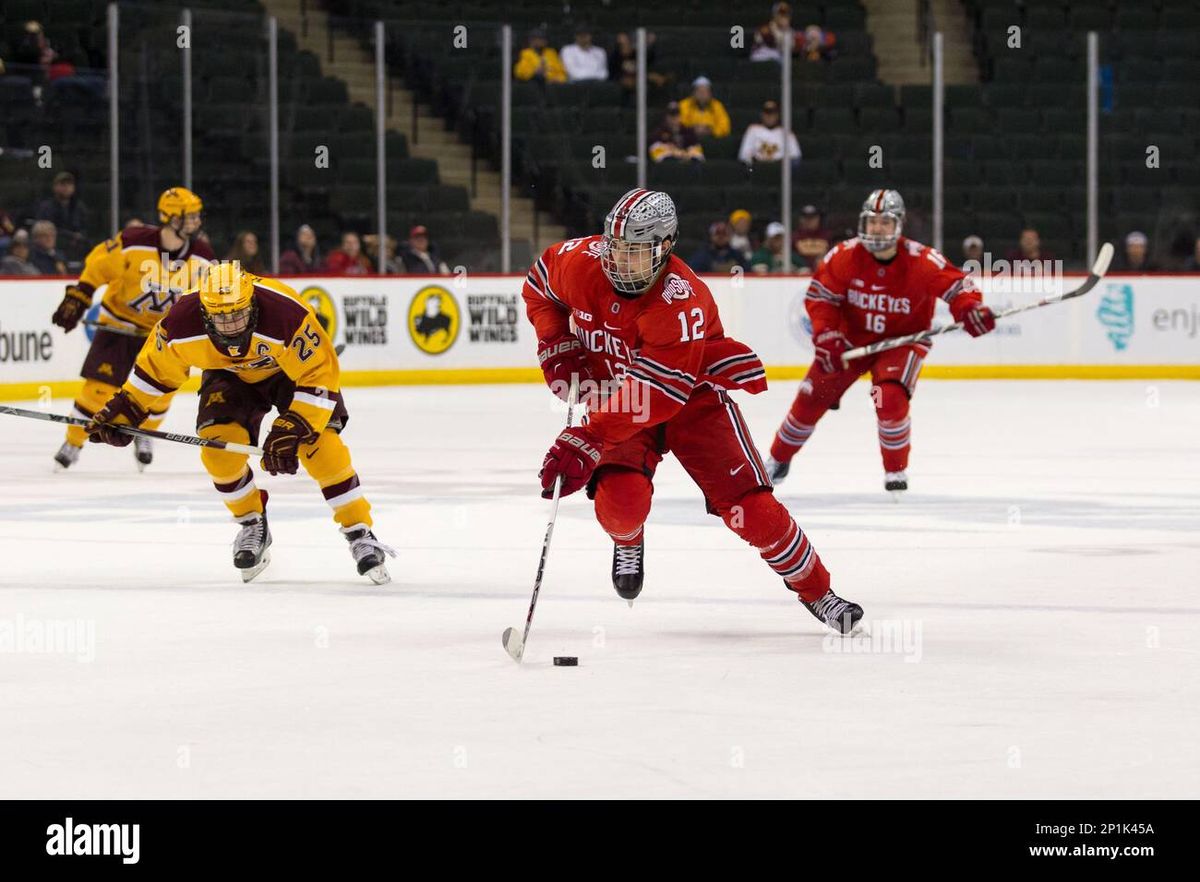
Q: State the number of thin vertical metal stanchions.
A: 9